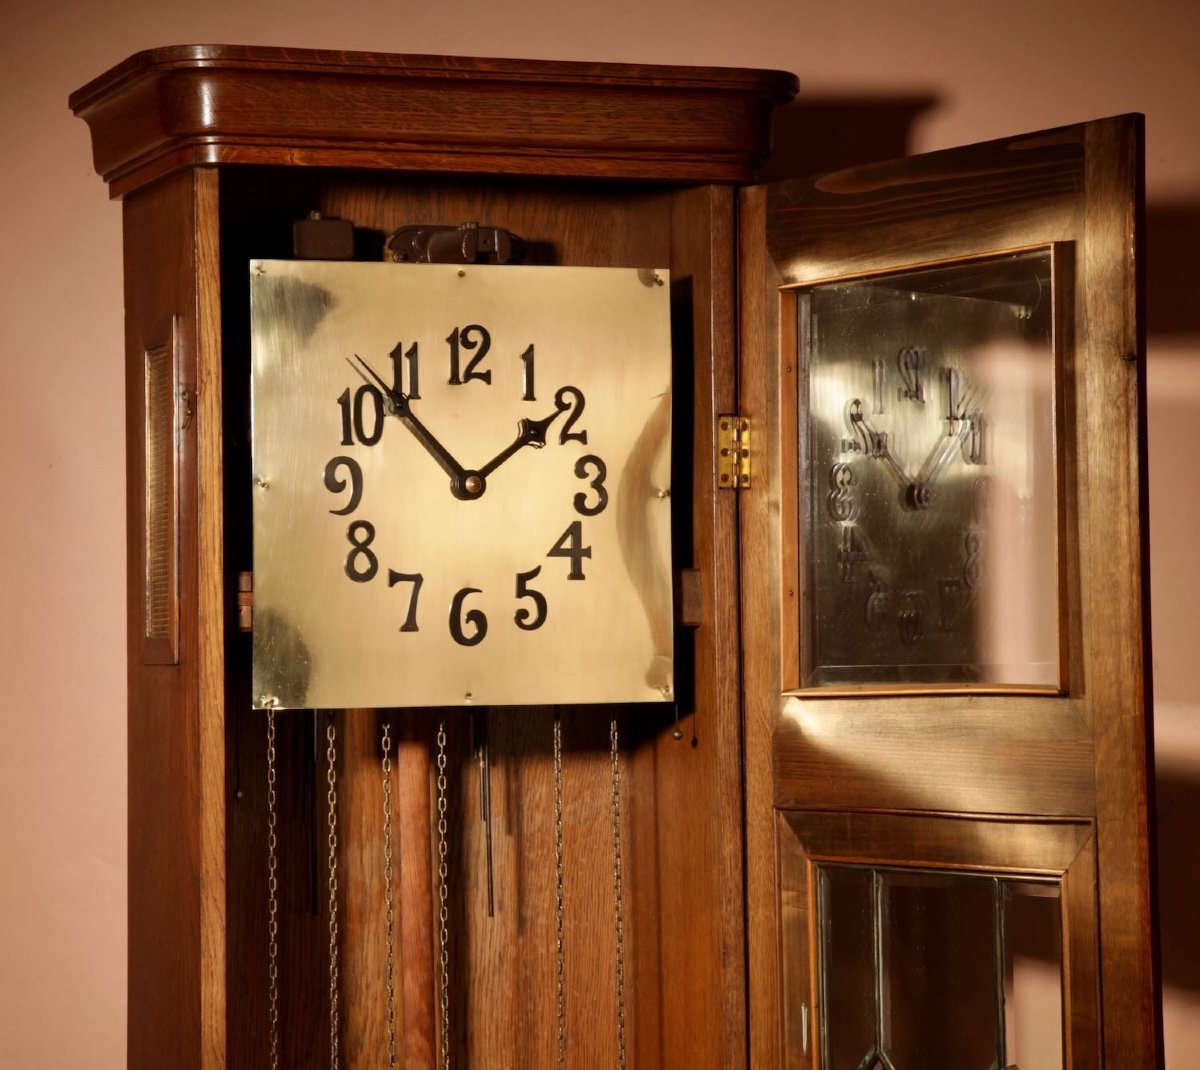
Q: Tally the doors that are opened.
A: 1